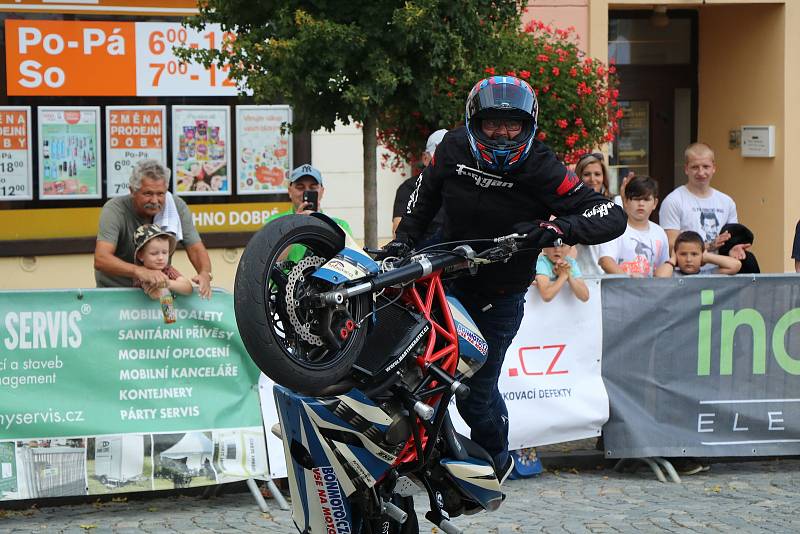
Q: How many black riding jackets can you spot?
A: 1